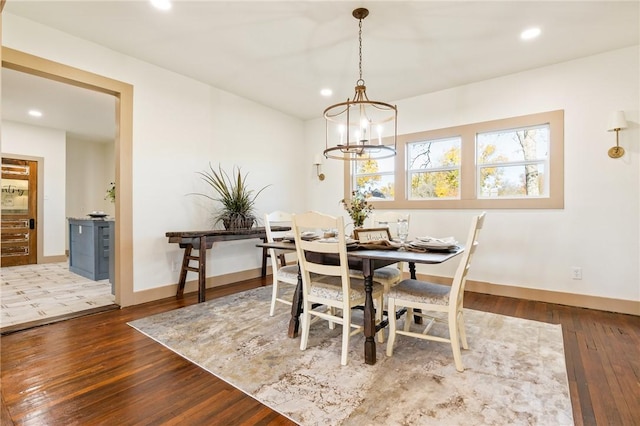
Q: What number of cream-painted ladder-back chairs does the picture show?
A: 4